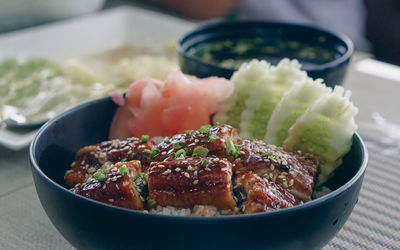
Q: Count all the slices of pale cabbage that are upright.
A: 4